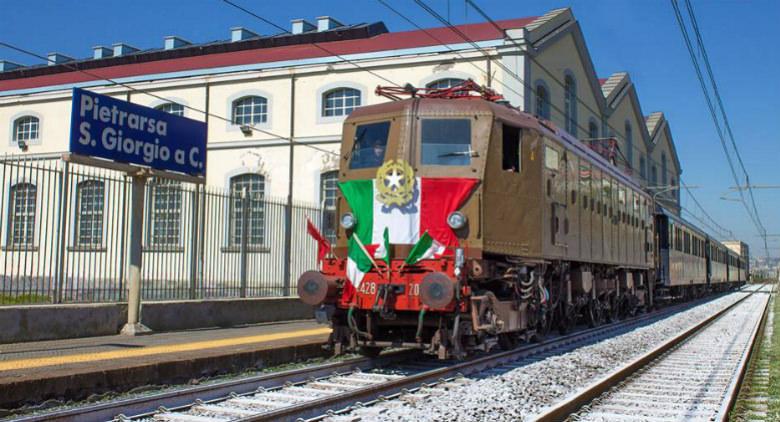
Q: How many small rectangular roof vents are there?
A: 8